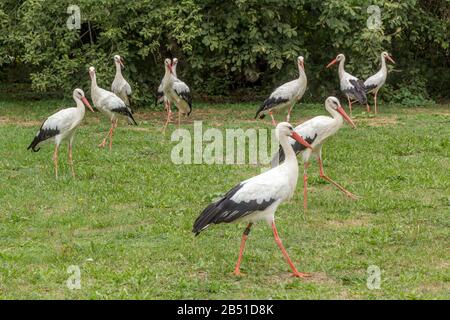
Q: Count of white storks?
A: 10